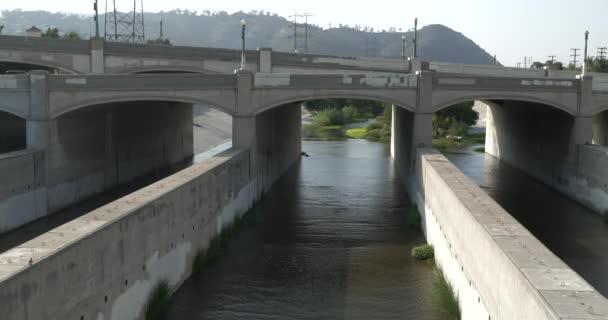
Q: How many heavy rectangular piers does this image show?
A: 4